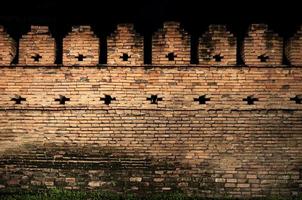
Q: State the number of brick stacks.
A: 8